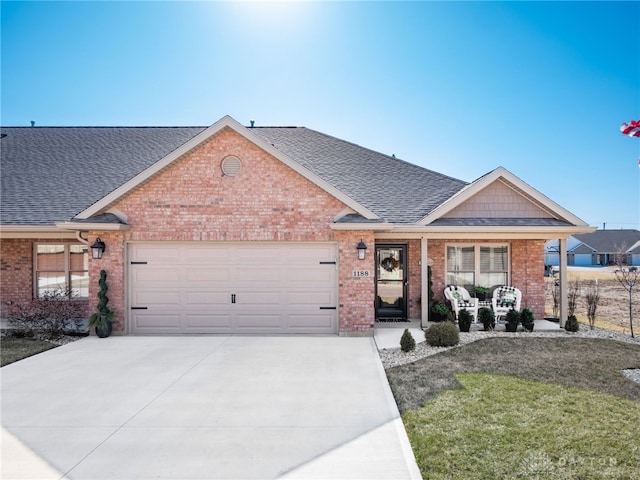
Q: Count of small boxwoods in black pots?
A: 4